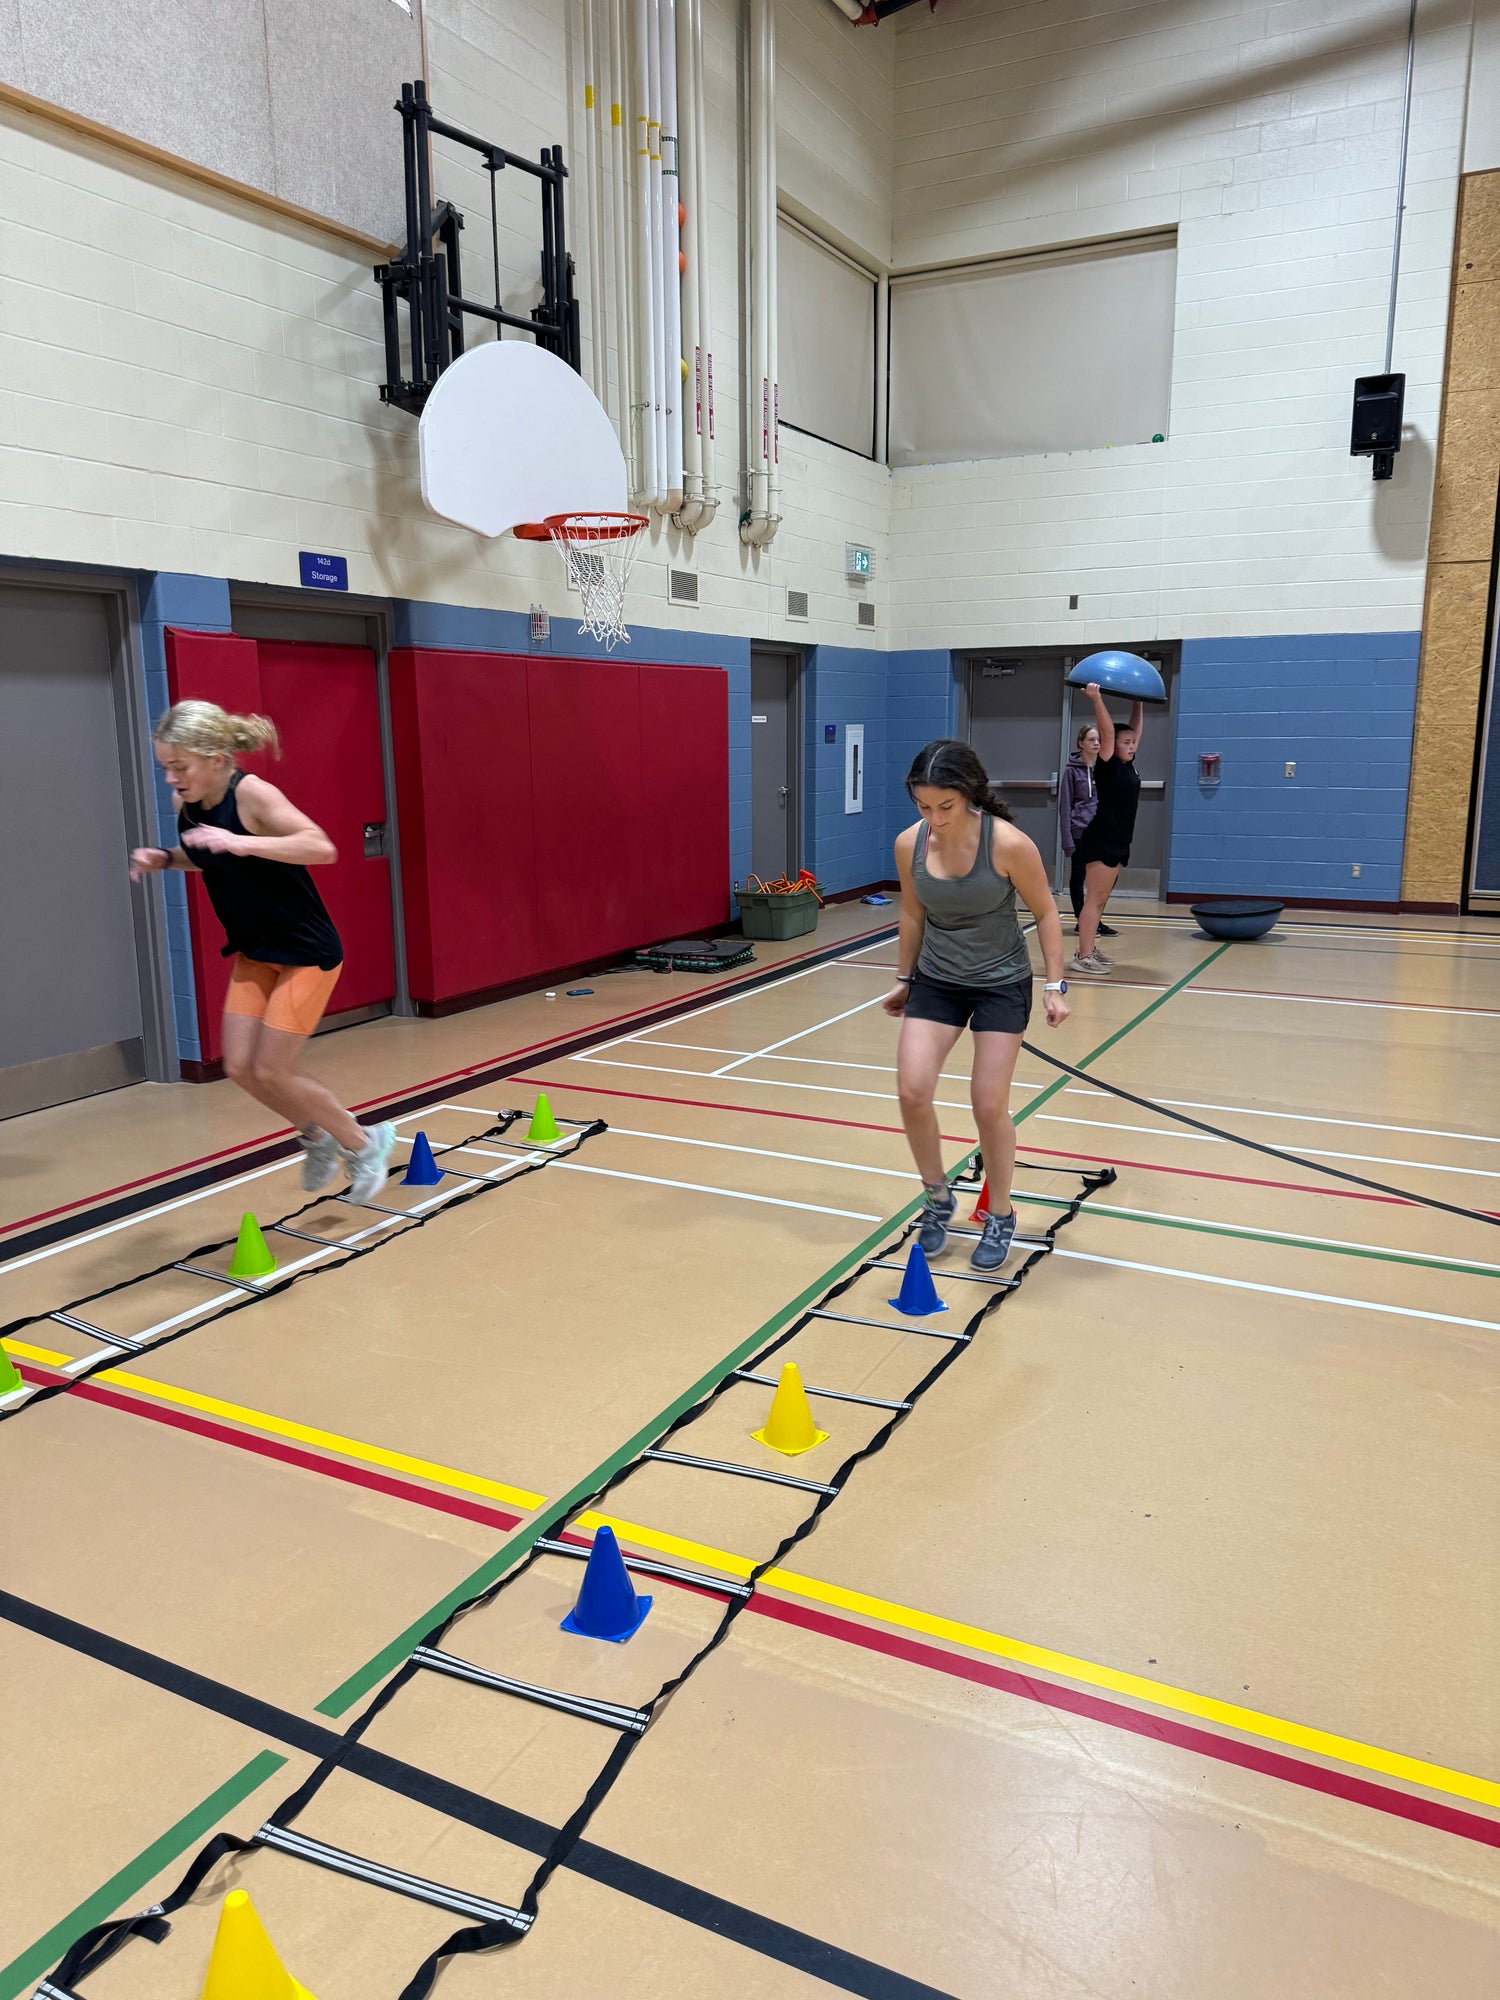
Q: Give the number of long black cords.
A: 4